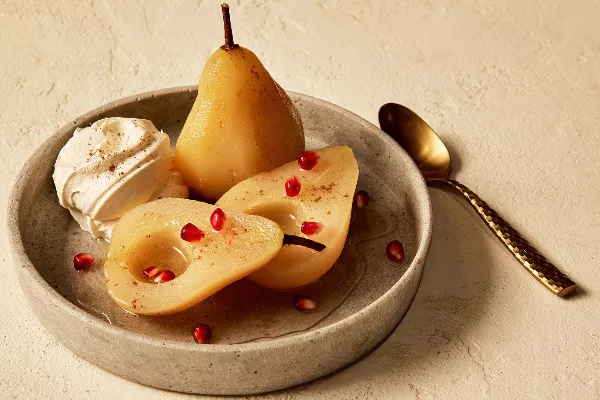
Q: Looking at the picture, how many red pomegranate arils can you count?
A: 12